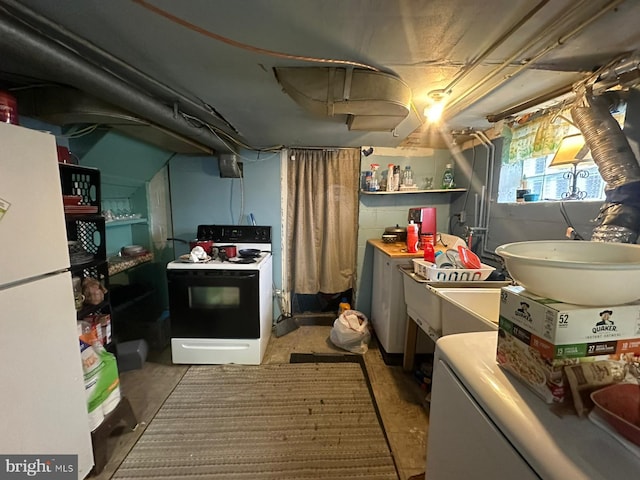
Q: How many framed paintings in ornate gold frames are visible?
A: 0